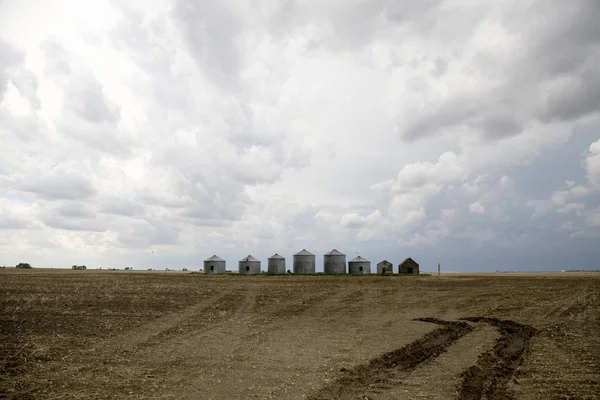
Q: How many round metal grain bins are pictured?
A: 6